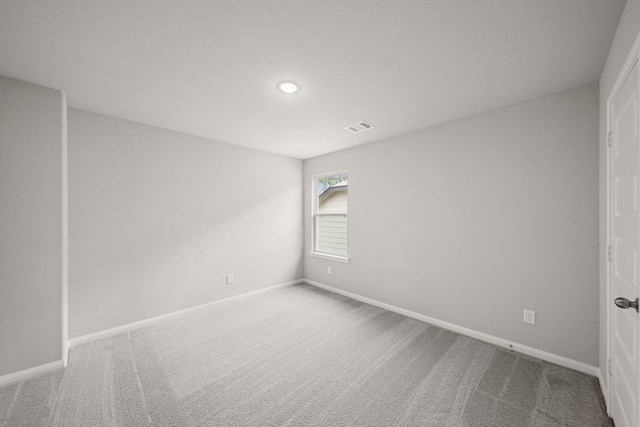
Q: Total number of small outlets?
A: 3